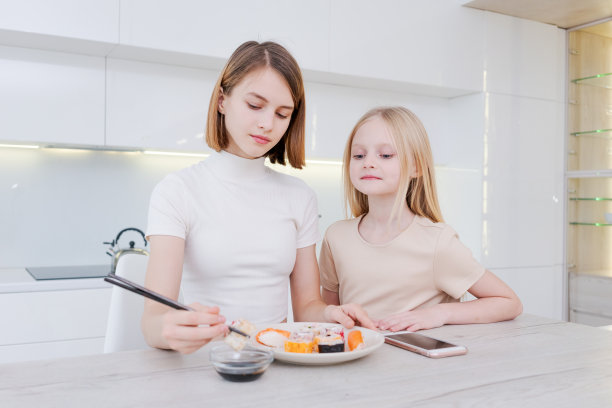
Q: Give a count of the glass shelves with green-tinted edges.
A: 4